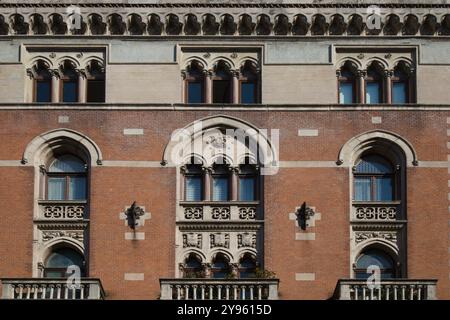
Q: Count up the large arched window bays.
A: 3